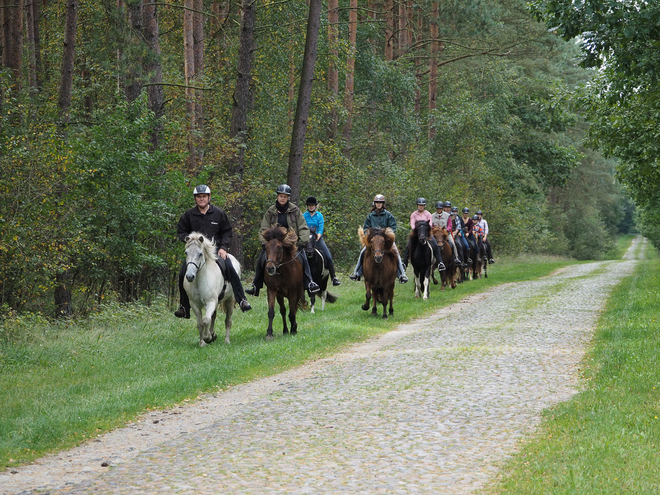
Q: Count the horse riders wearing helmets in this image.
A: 11